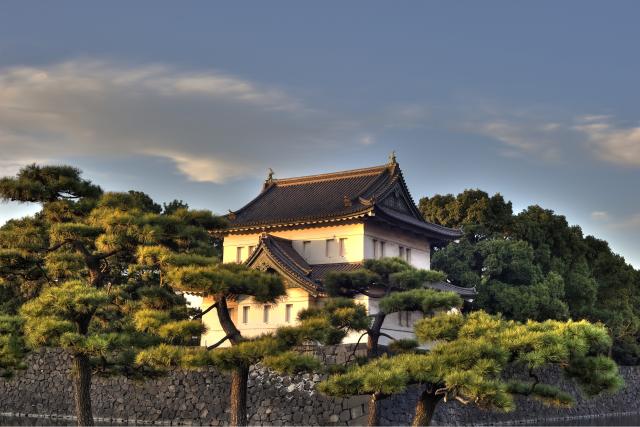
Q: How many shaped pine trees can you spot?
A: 4